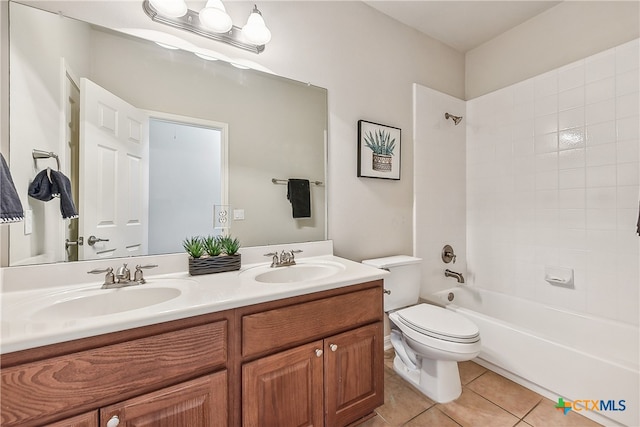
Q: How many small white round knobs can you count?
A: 3